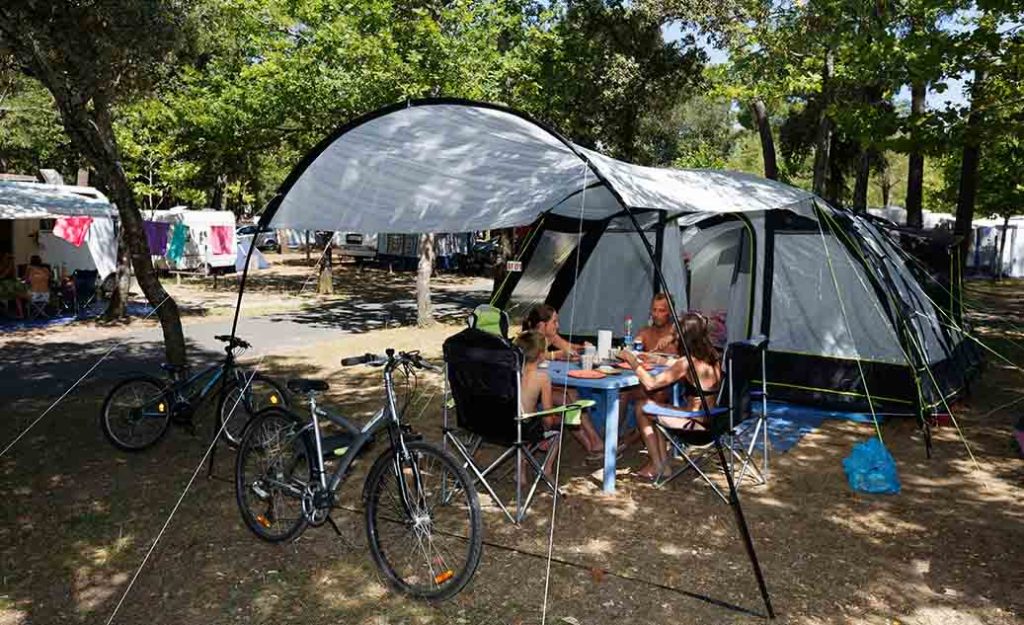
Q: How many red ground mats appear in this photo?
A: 0